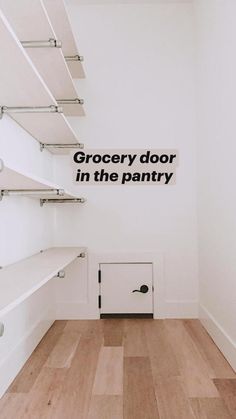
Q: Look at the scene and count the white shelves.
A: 5